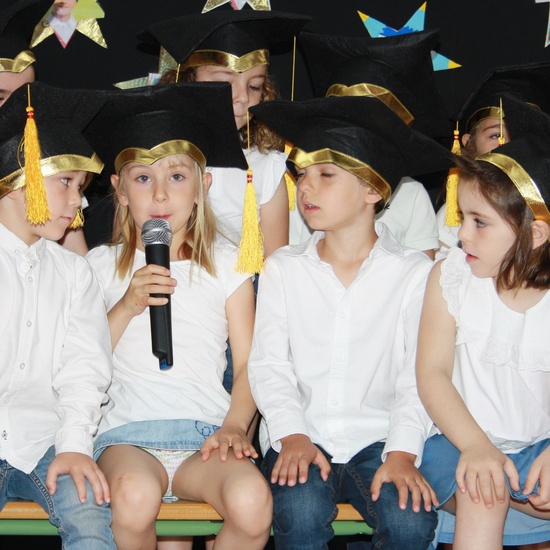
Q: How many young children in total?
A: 8